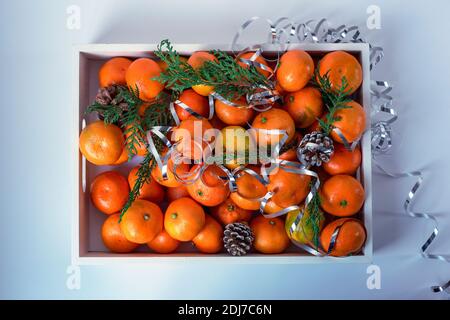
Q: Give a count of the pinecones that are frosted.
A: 2